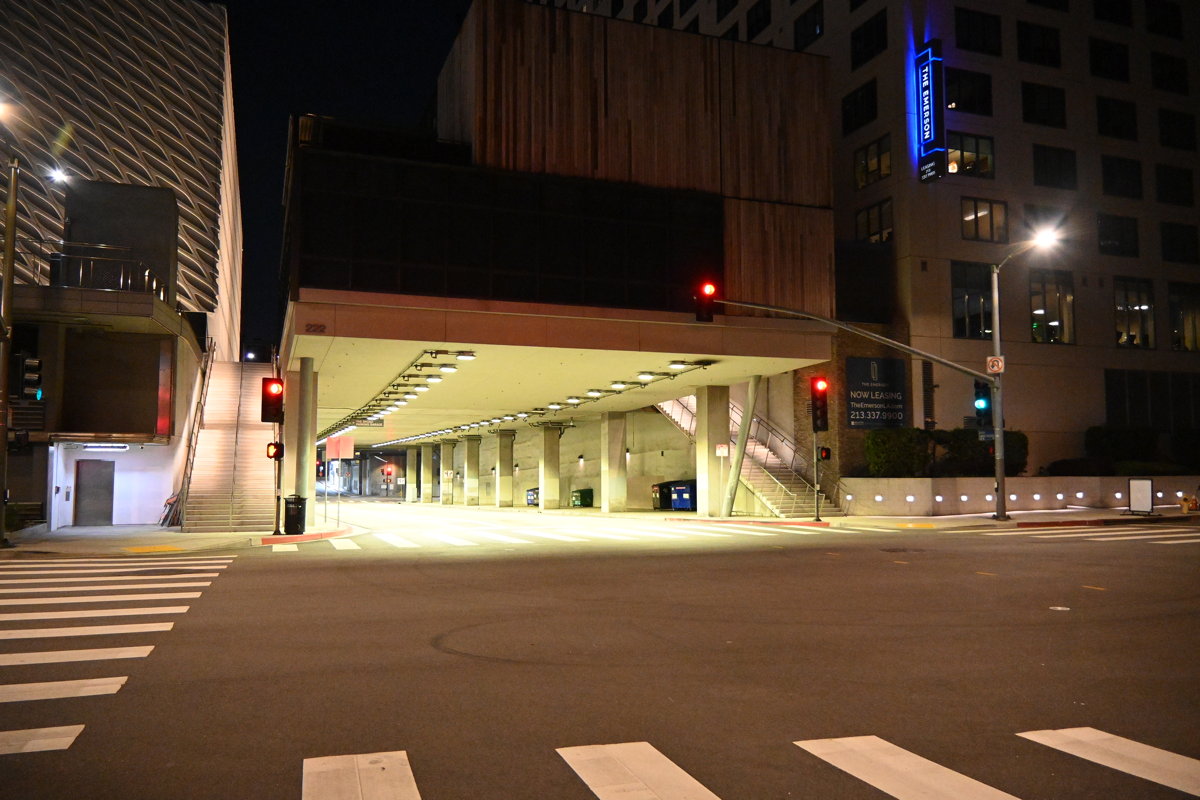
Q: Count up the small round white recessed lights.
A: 13